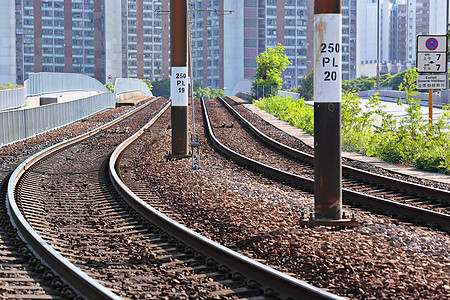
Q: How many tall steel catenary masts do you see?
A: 2